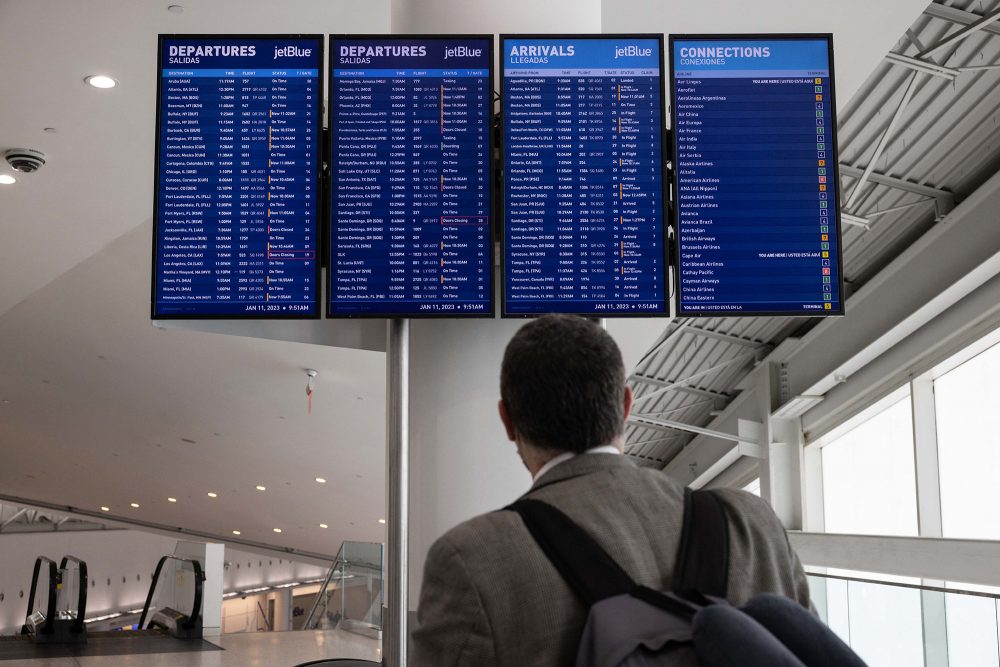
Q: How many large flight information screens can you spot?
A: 4